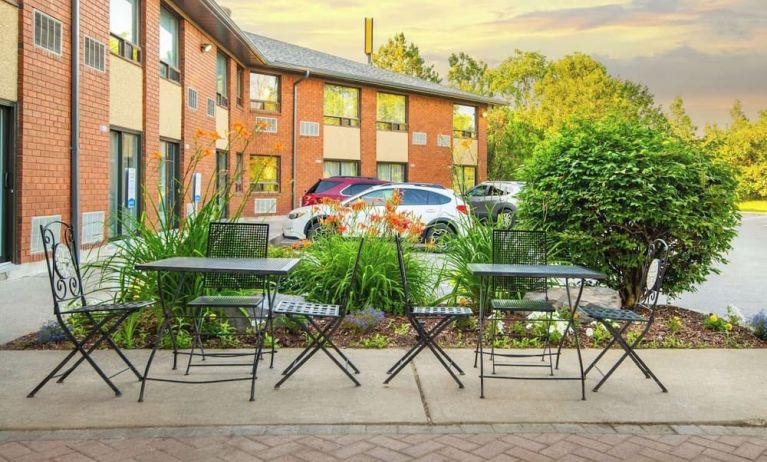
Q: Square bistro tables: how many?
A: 2